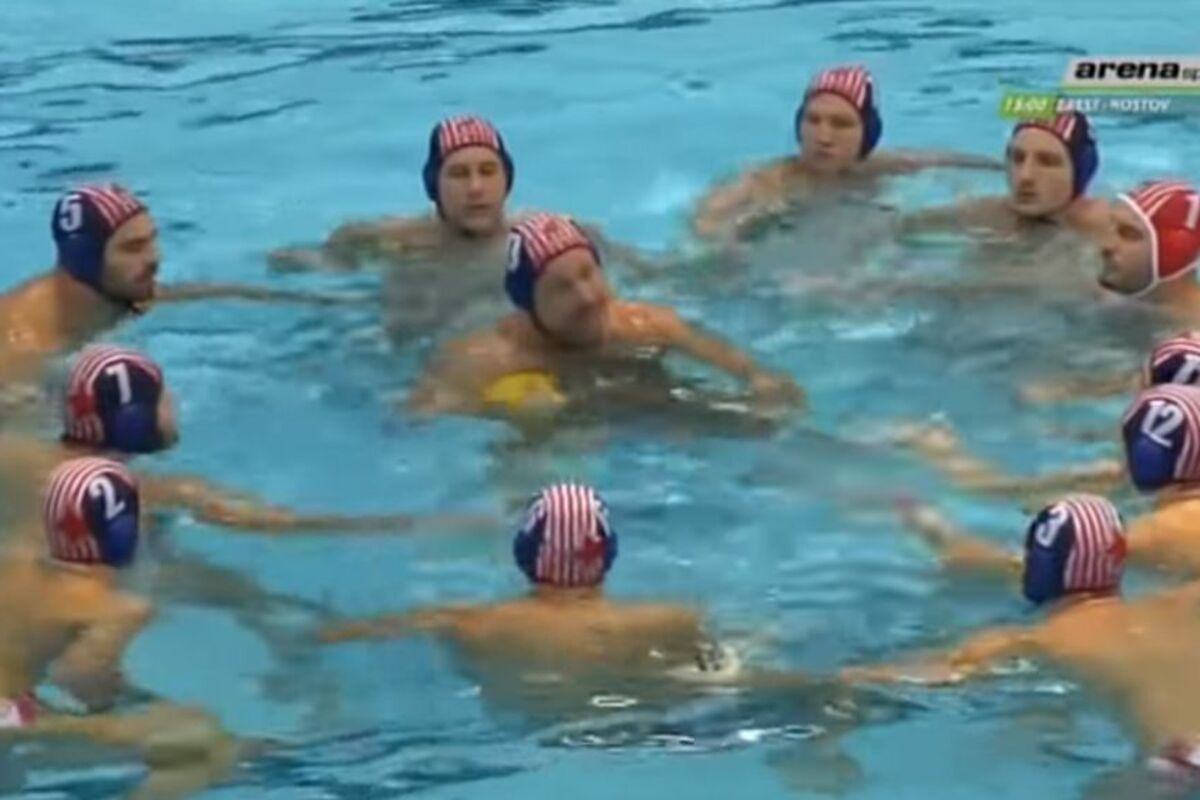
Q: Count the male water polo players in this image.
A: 12